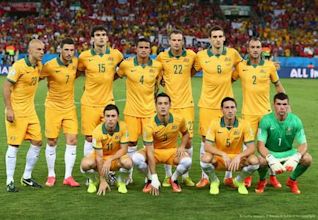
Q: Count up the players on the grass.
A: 11